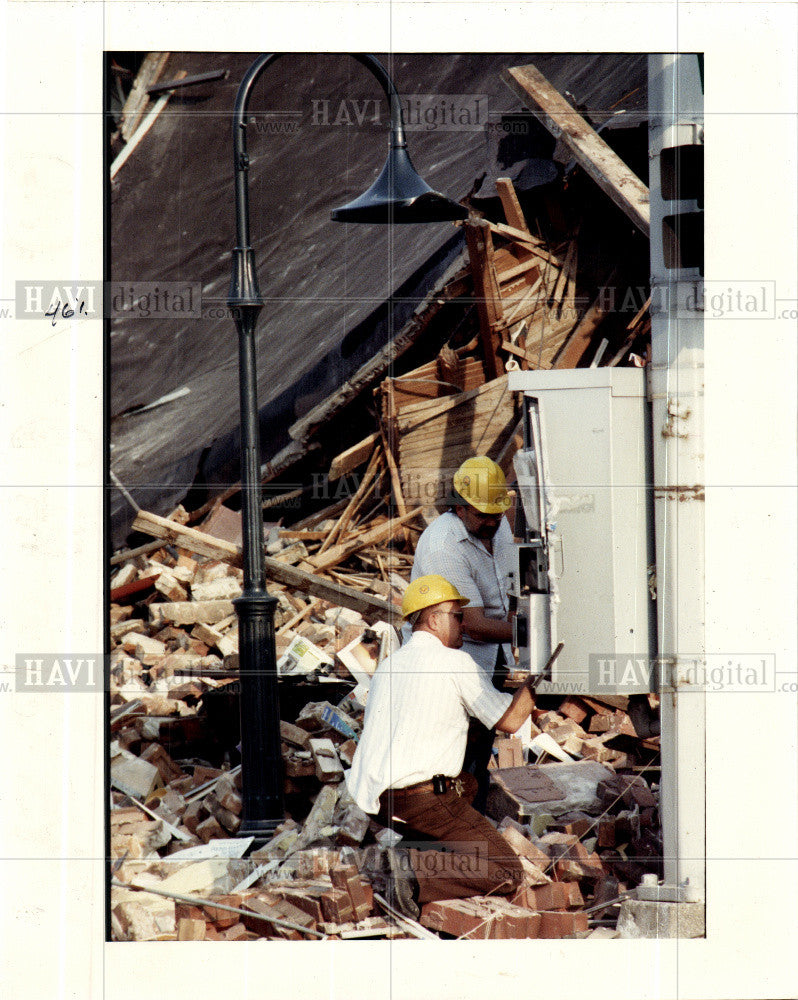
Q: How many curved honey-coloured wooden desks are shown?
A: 0